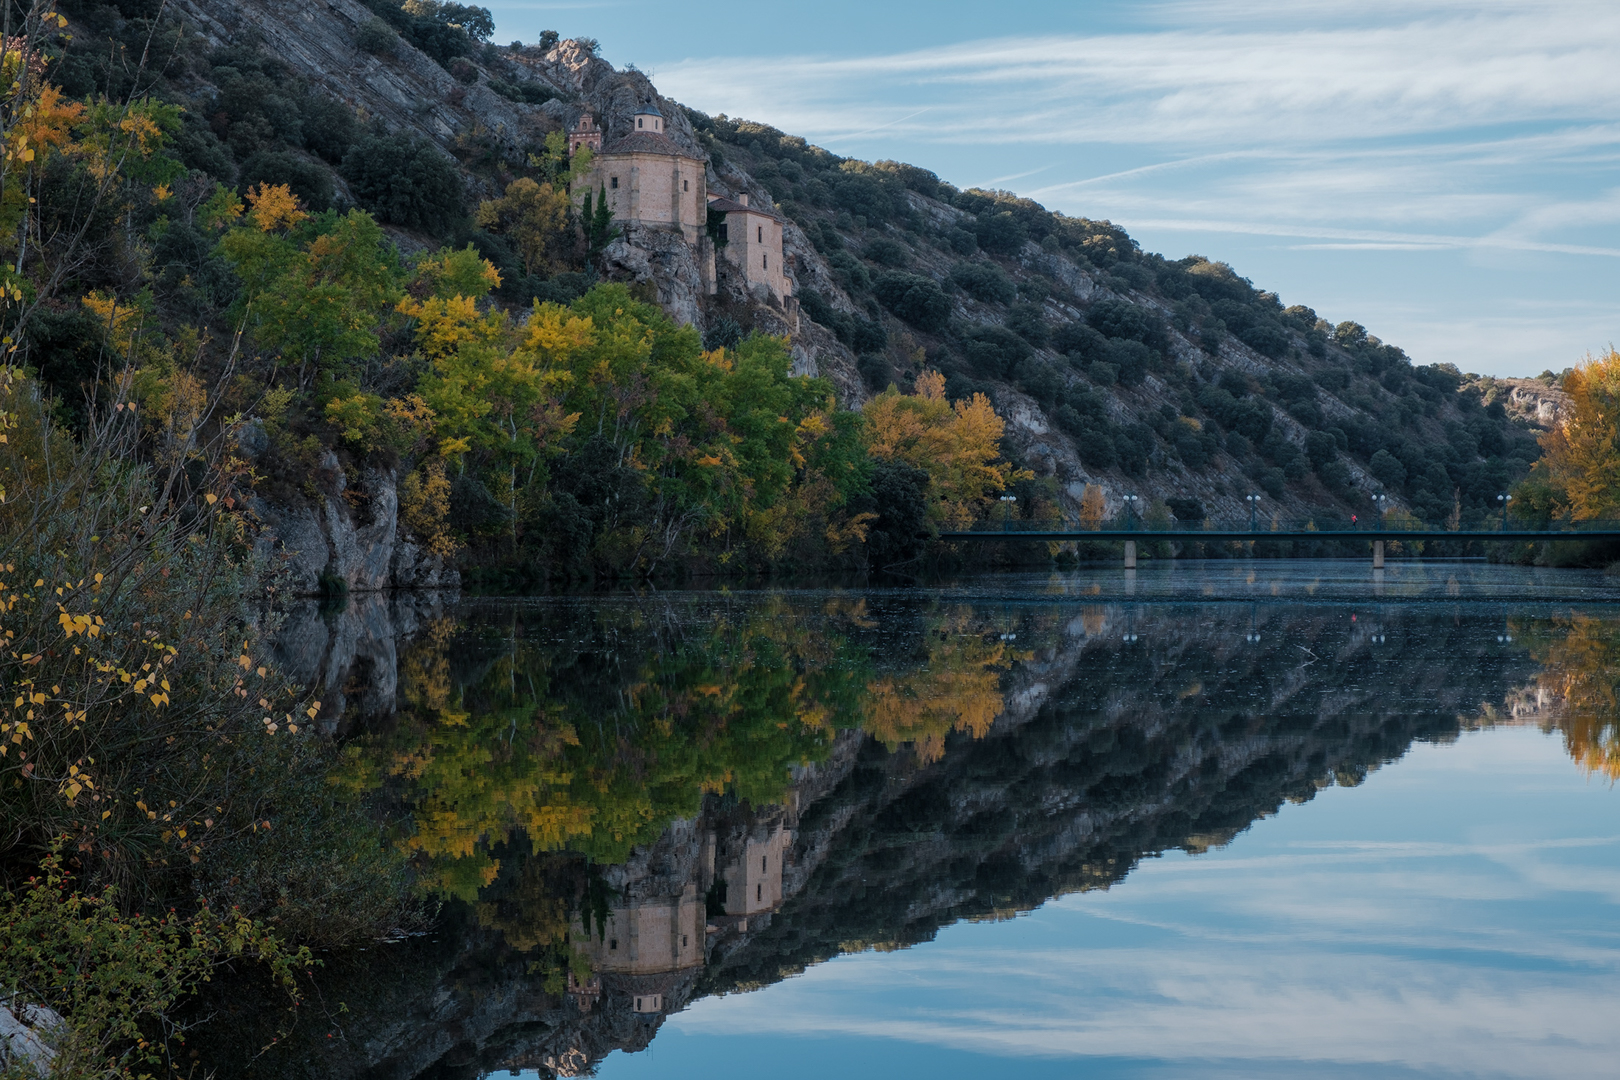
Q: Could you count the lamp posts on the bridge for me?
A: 5